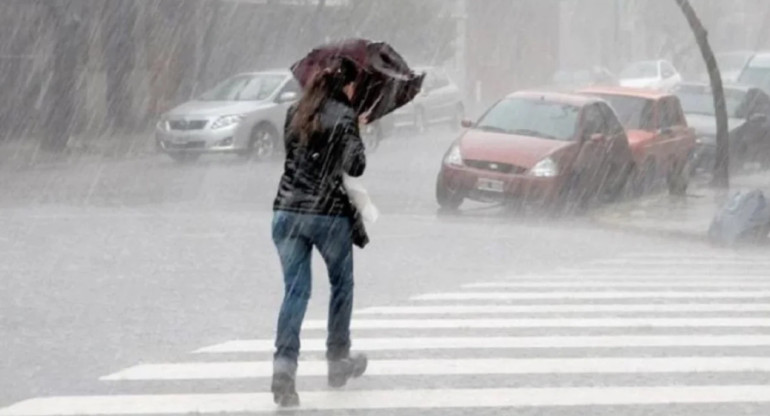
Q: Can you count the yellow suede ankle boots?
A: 0